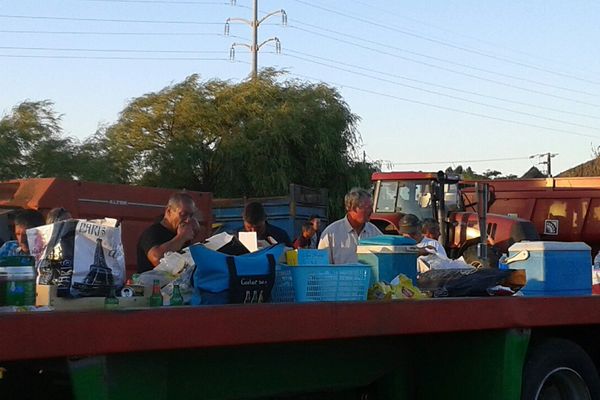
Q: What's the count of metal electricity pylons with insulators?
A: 1